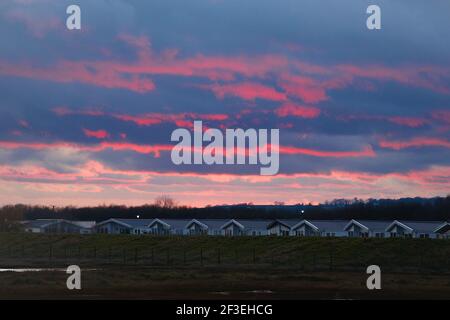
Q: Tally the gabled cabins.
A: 10